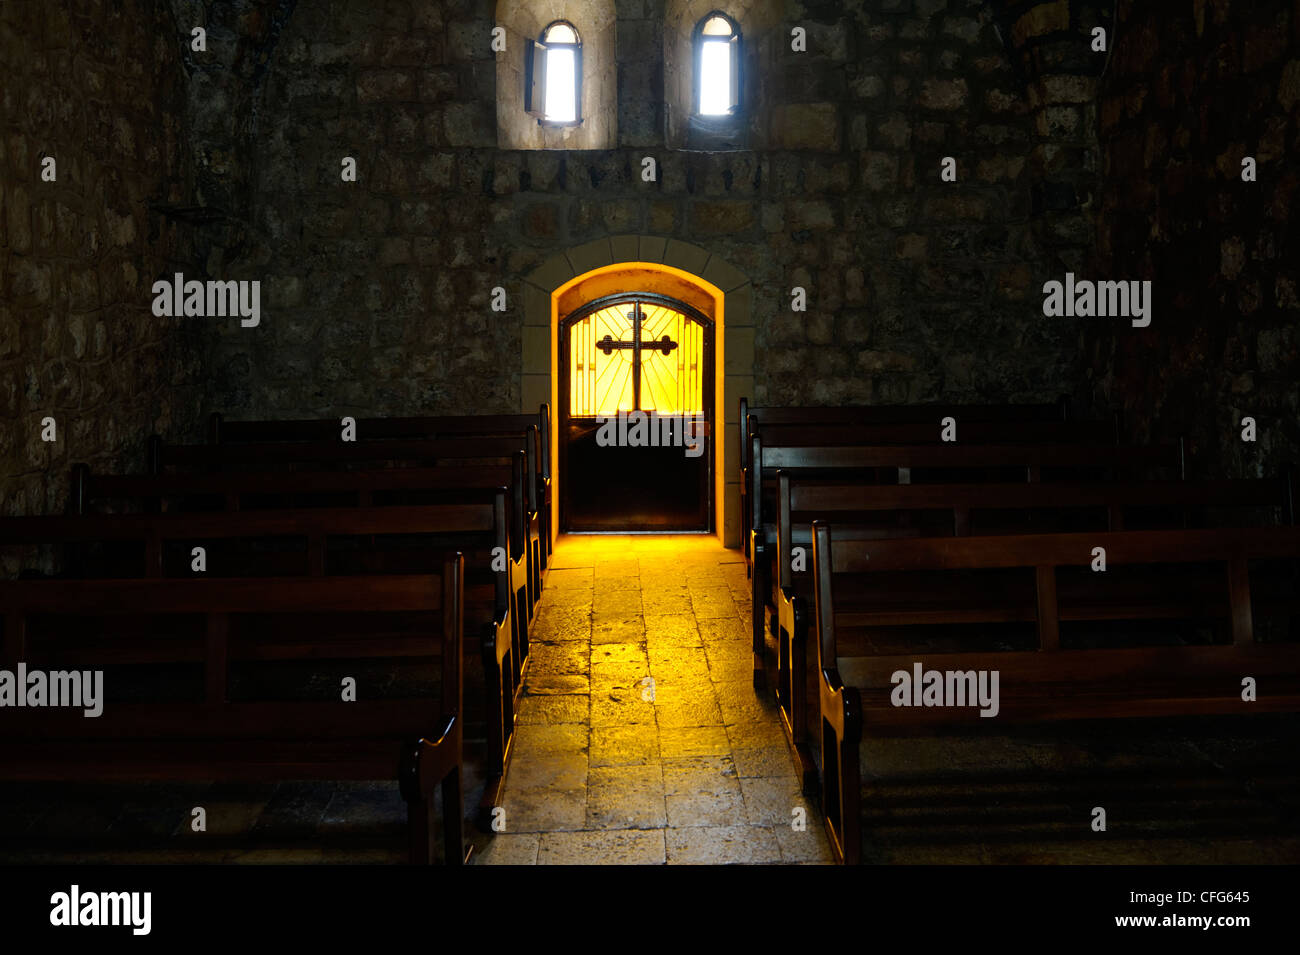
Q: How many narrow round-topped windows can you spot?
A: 2